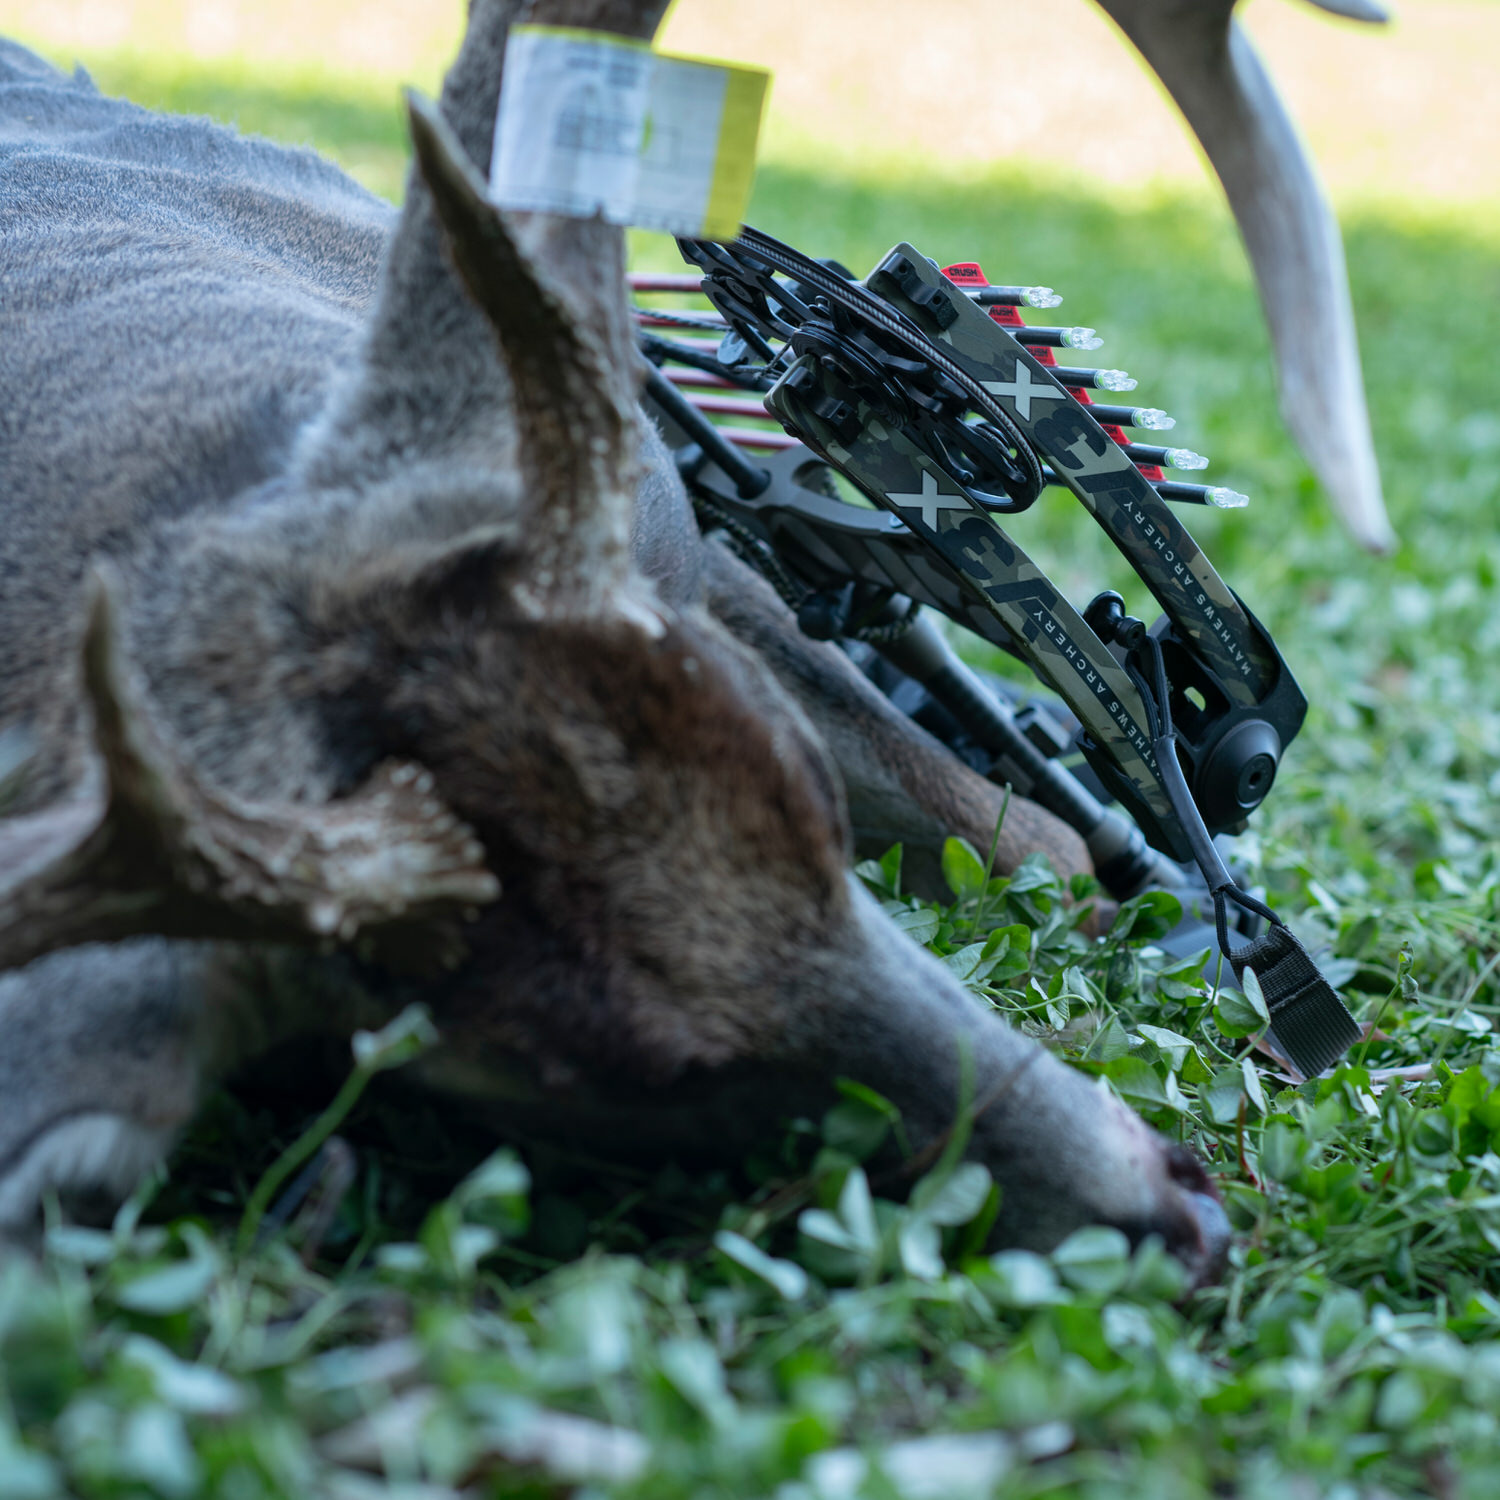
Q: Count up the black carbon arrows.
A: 6